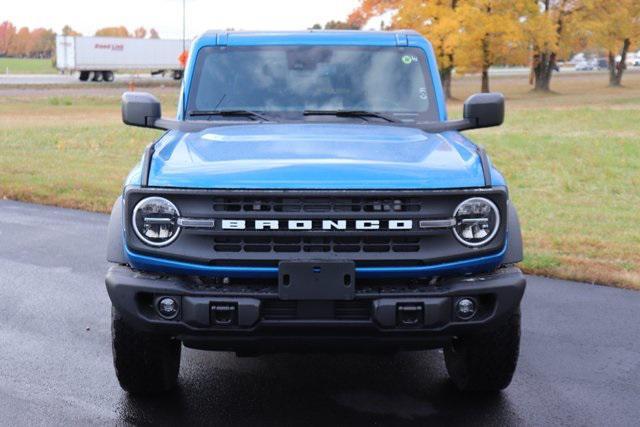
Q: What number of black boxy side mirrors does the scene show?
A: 2